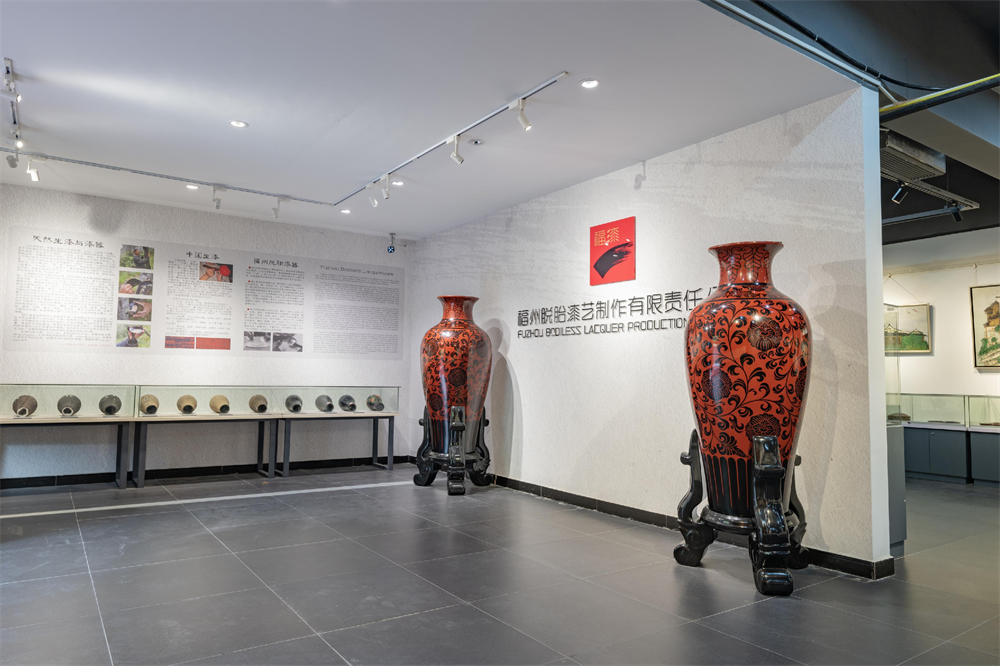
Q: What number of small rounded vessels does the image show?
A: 11